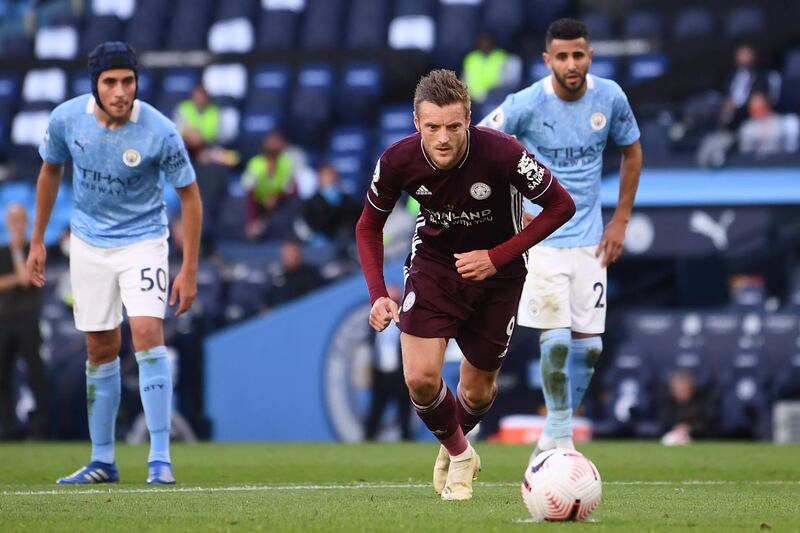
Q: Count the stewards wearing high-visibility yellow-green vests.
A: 3